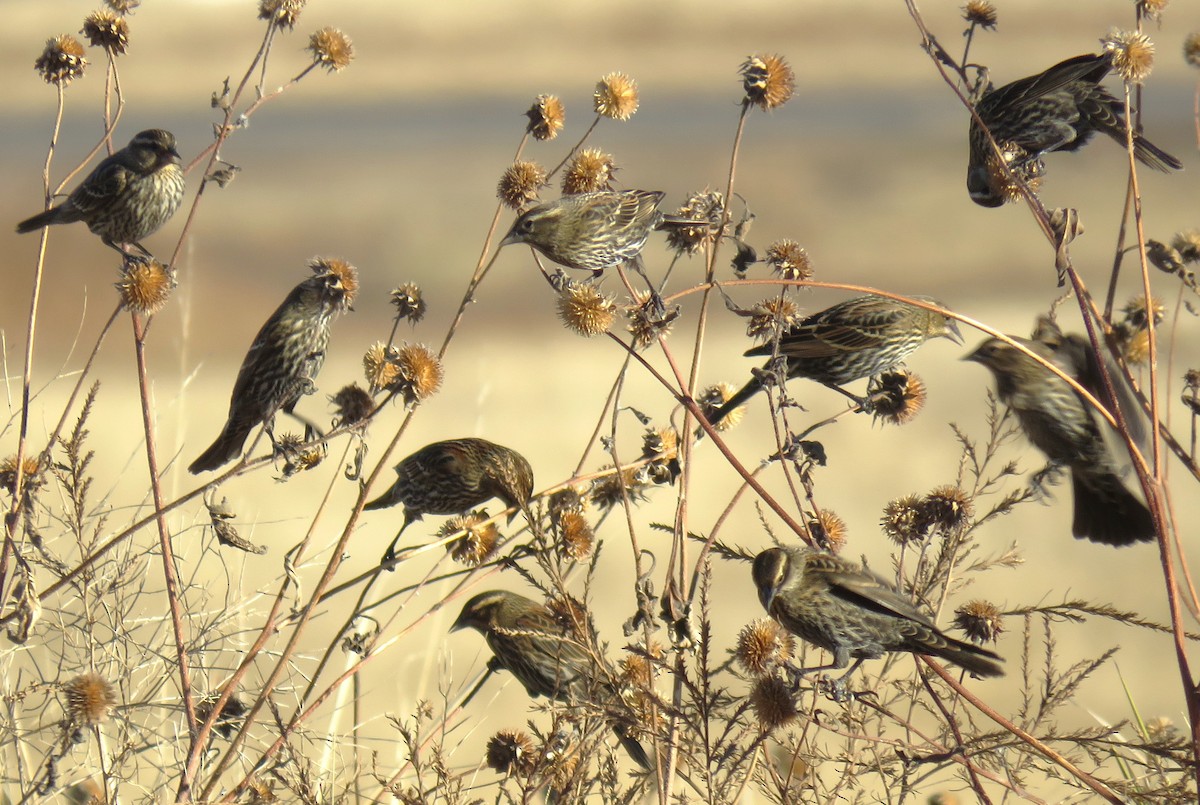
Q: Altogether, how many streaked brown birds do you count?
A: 9